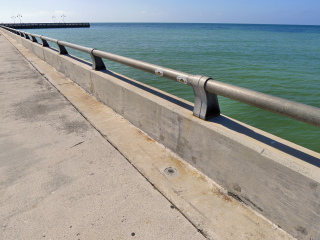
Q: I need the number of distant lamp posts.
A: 4